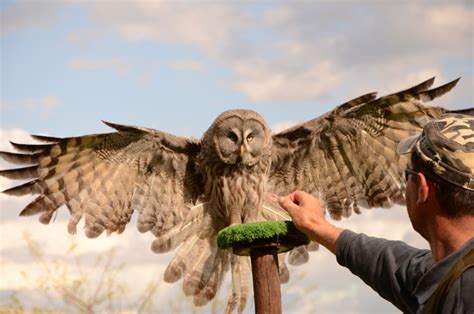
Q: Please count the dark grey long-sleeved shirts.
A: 1